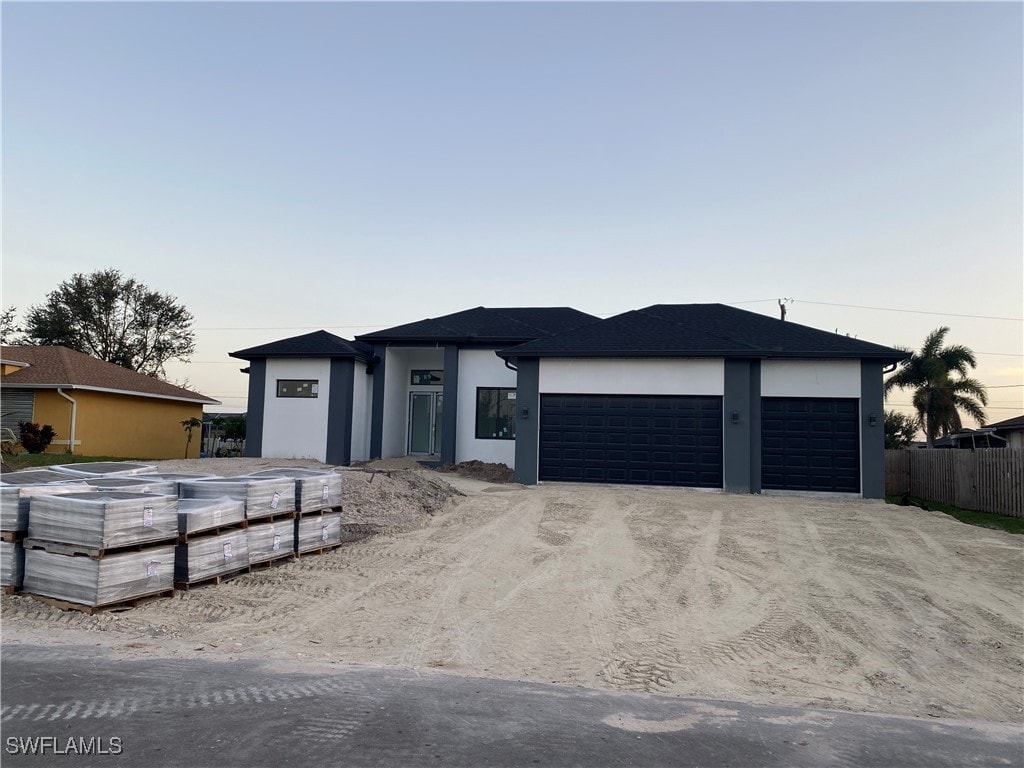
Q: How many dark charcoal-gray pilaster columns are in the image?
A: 7